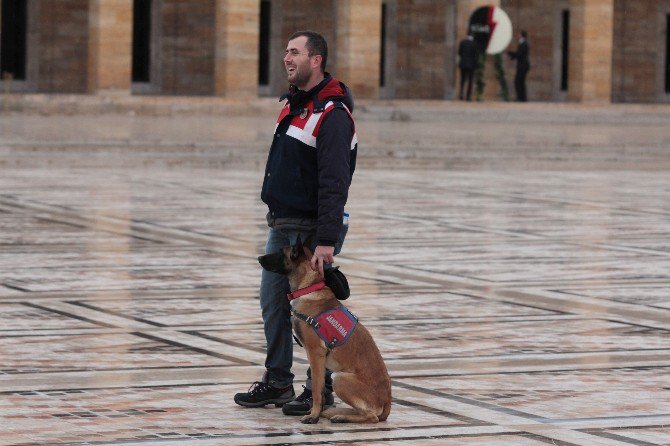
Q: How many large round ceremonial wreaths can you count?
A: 1